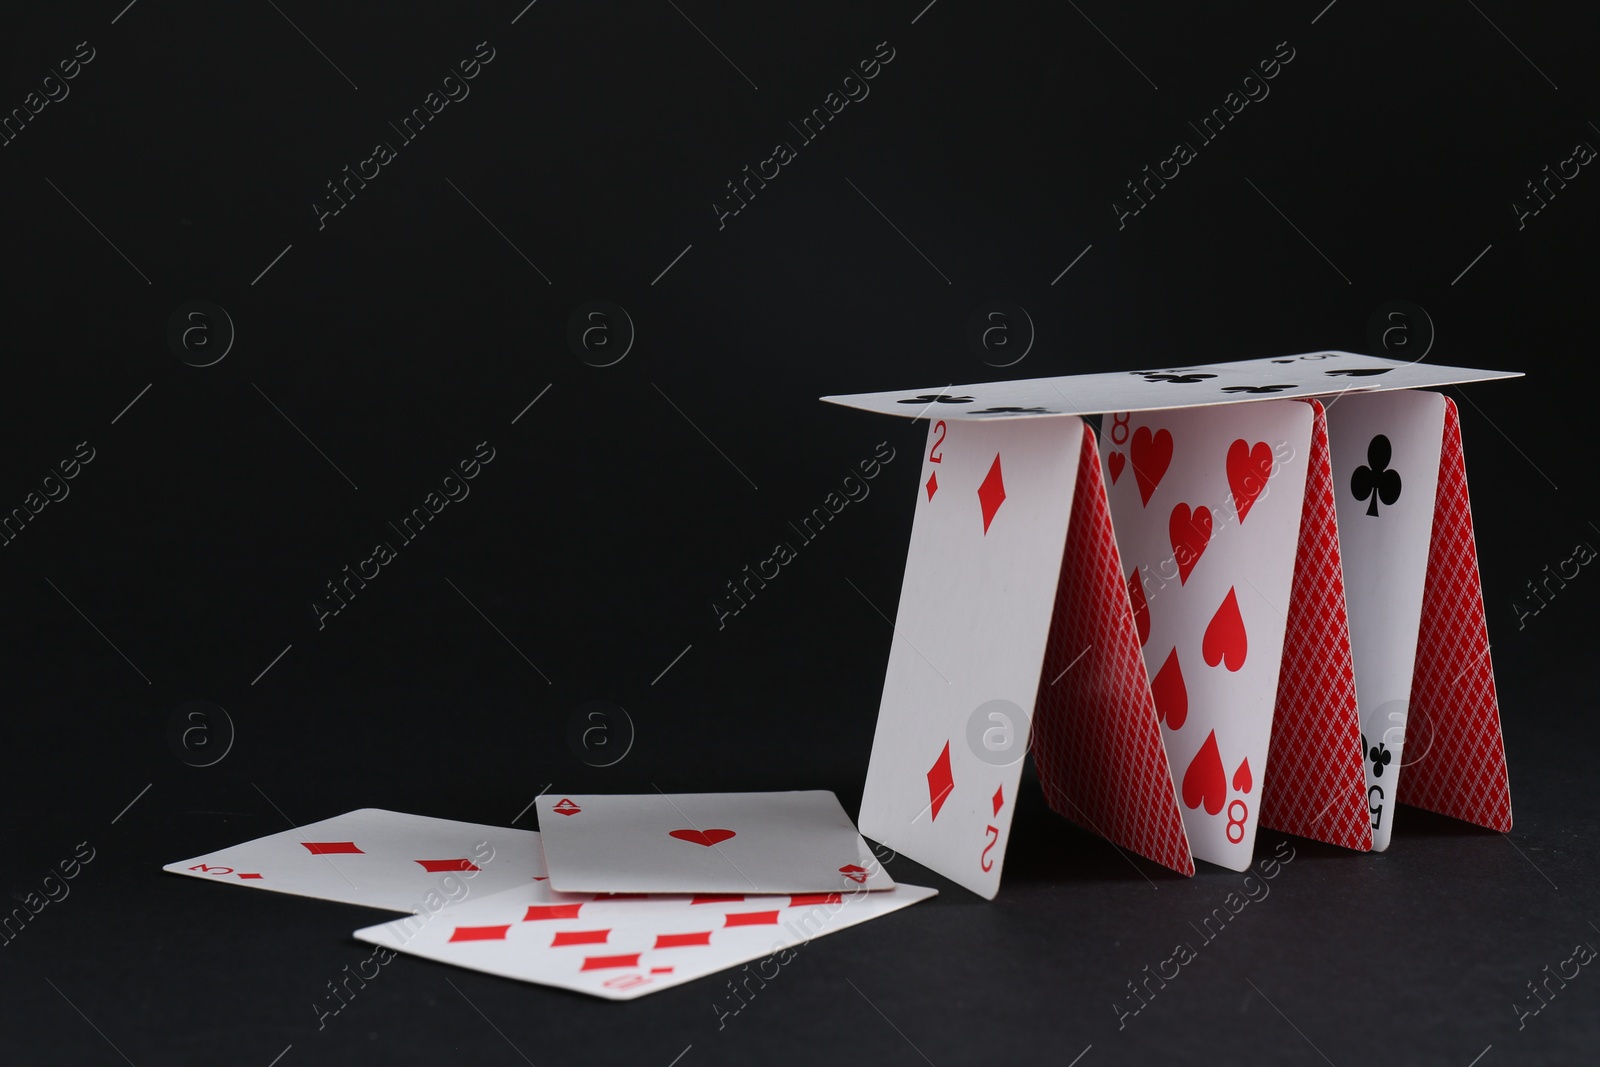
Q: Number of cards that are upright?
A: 6